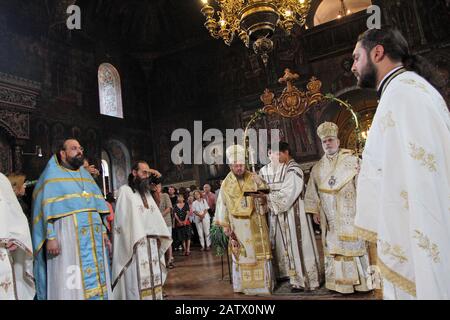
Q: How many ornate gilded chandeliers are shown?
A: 1